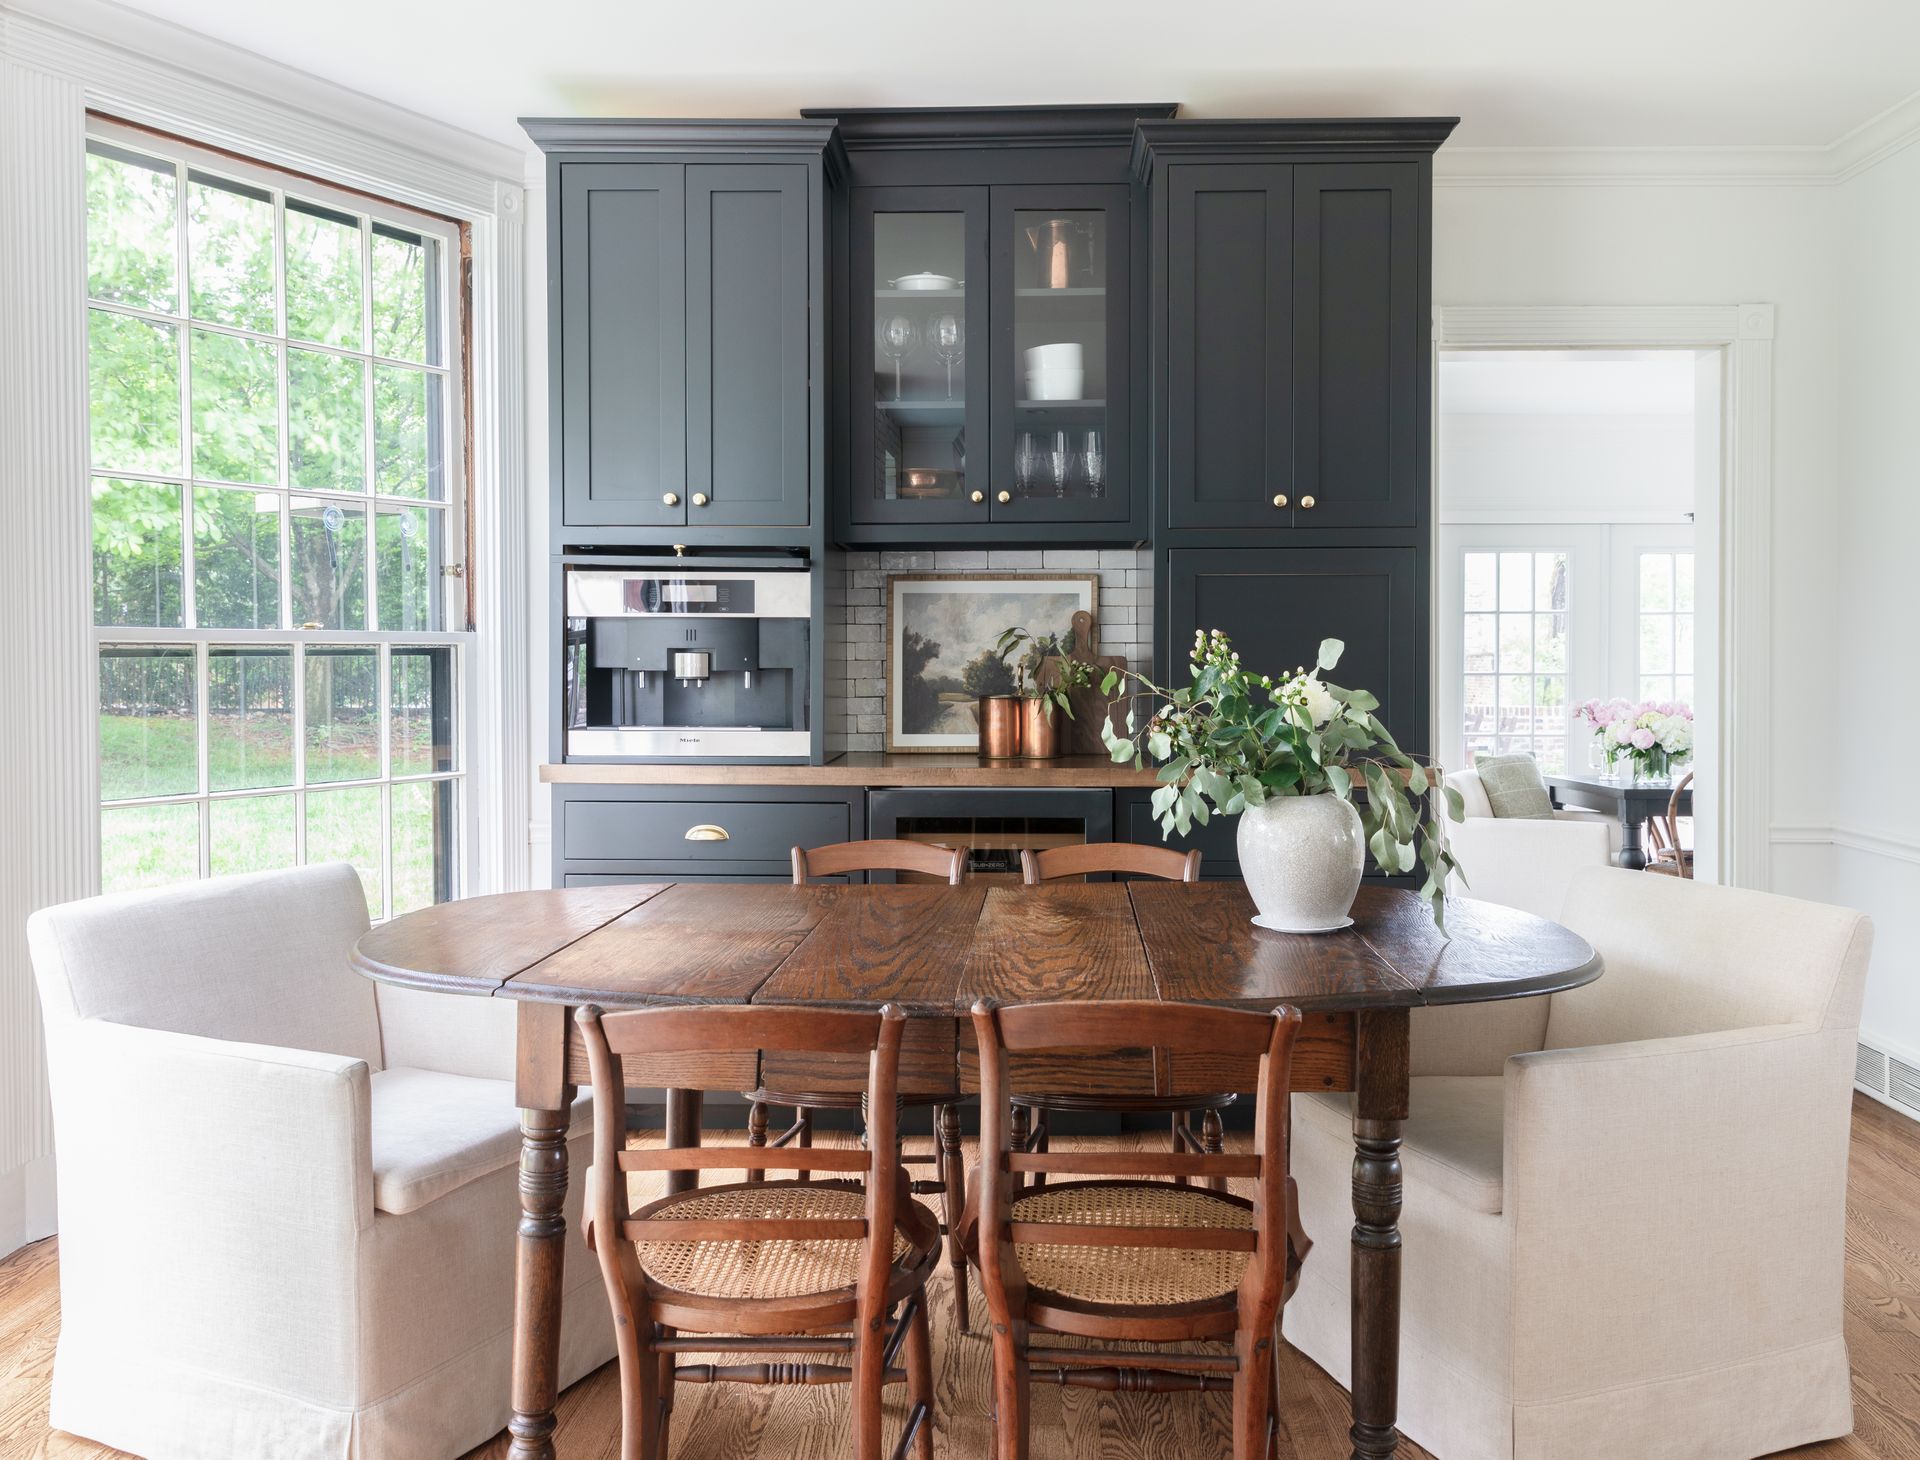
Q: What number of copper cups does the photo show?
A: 2